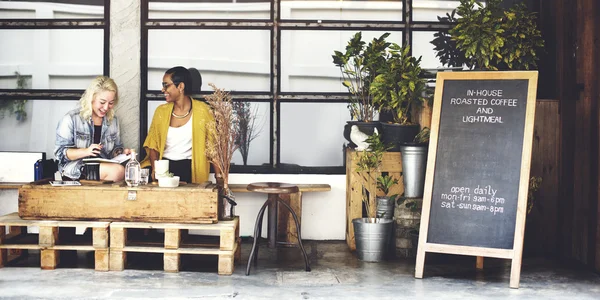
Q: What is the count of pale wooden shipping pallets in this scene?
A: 4